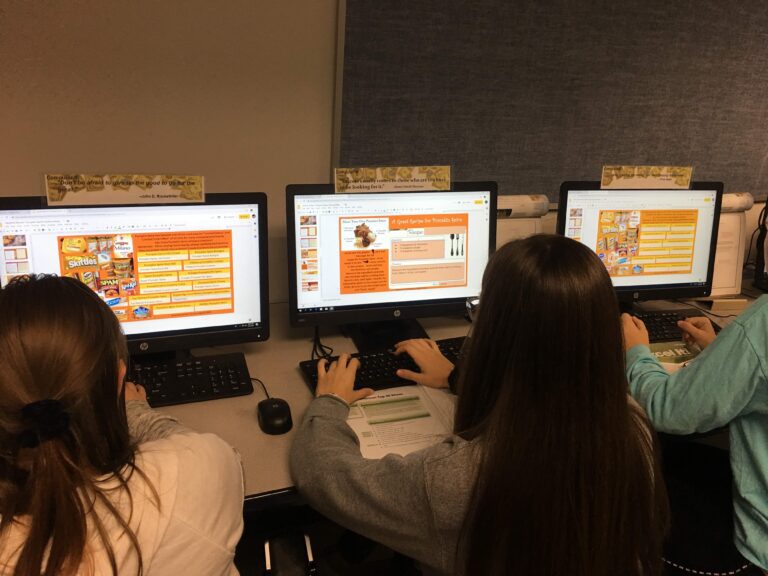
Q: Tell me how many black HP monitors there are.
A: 3